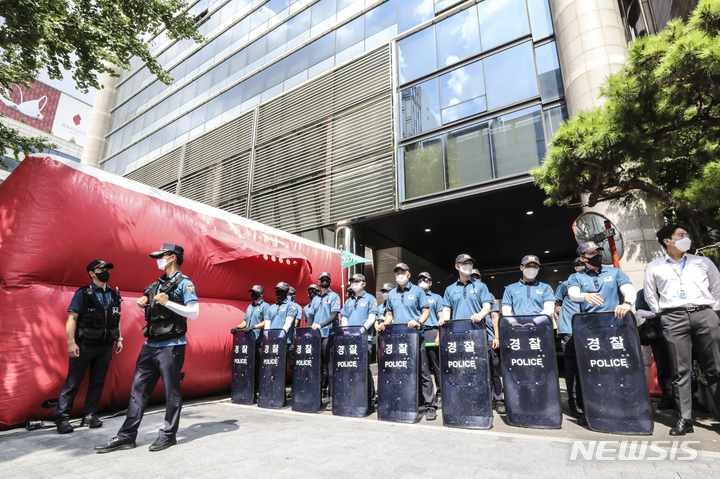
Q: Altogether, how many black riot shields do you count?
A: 8